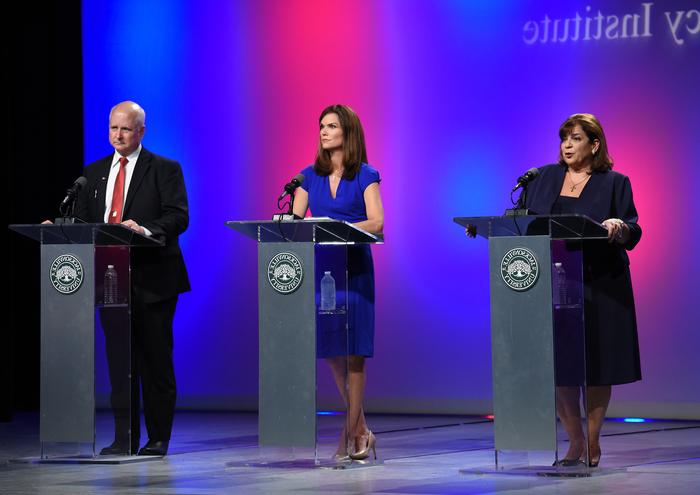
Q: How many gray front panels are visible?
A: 3